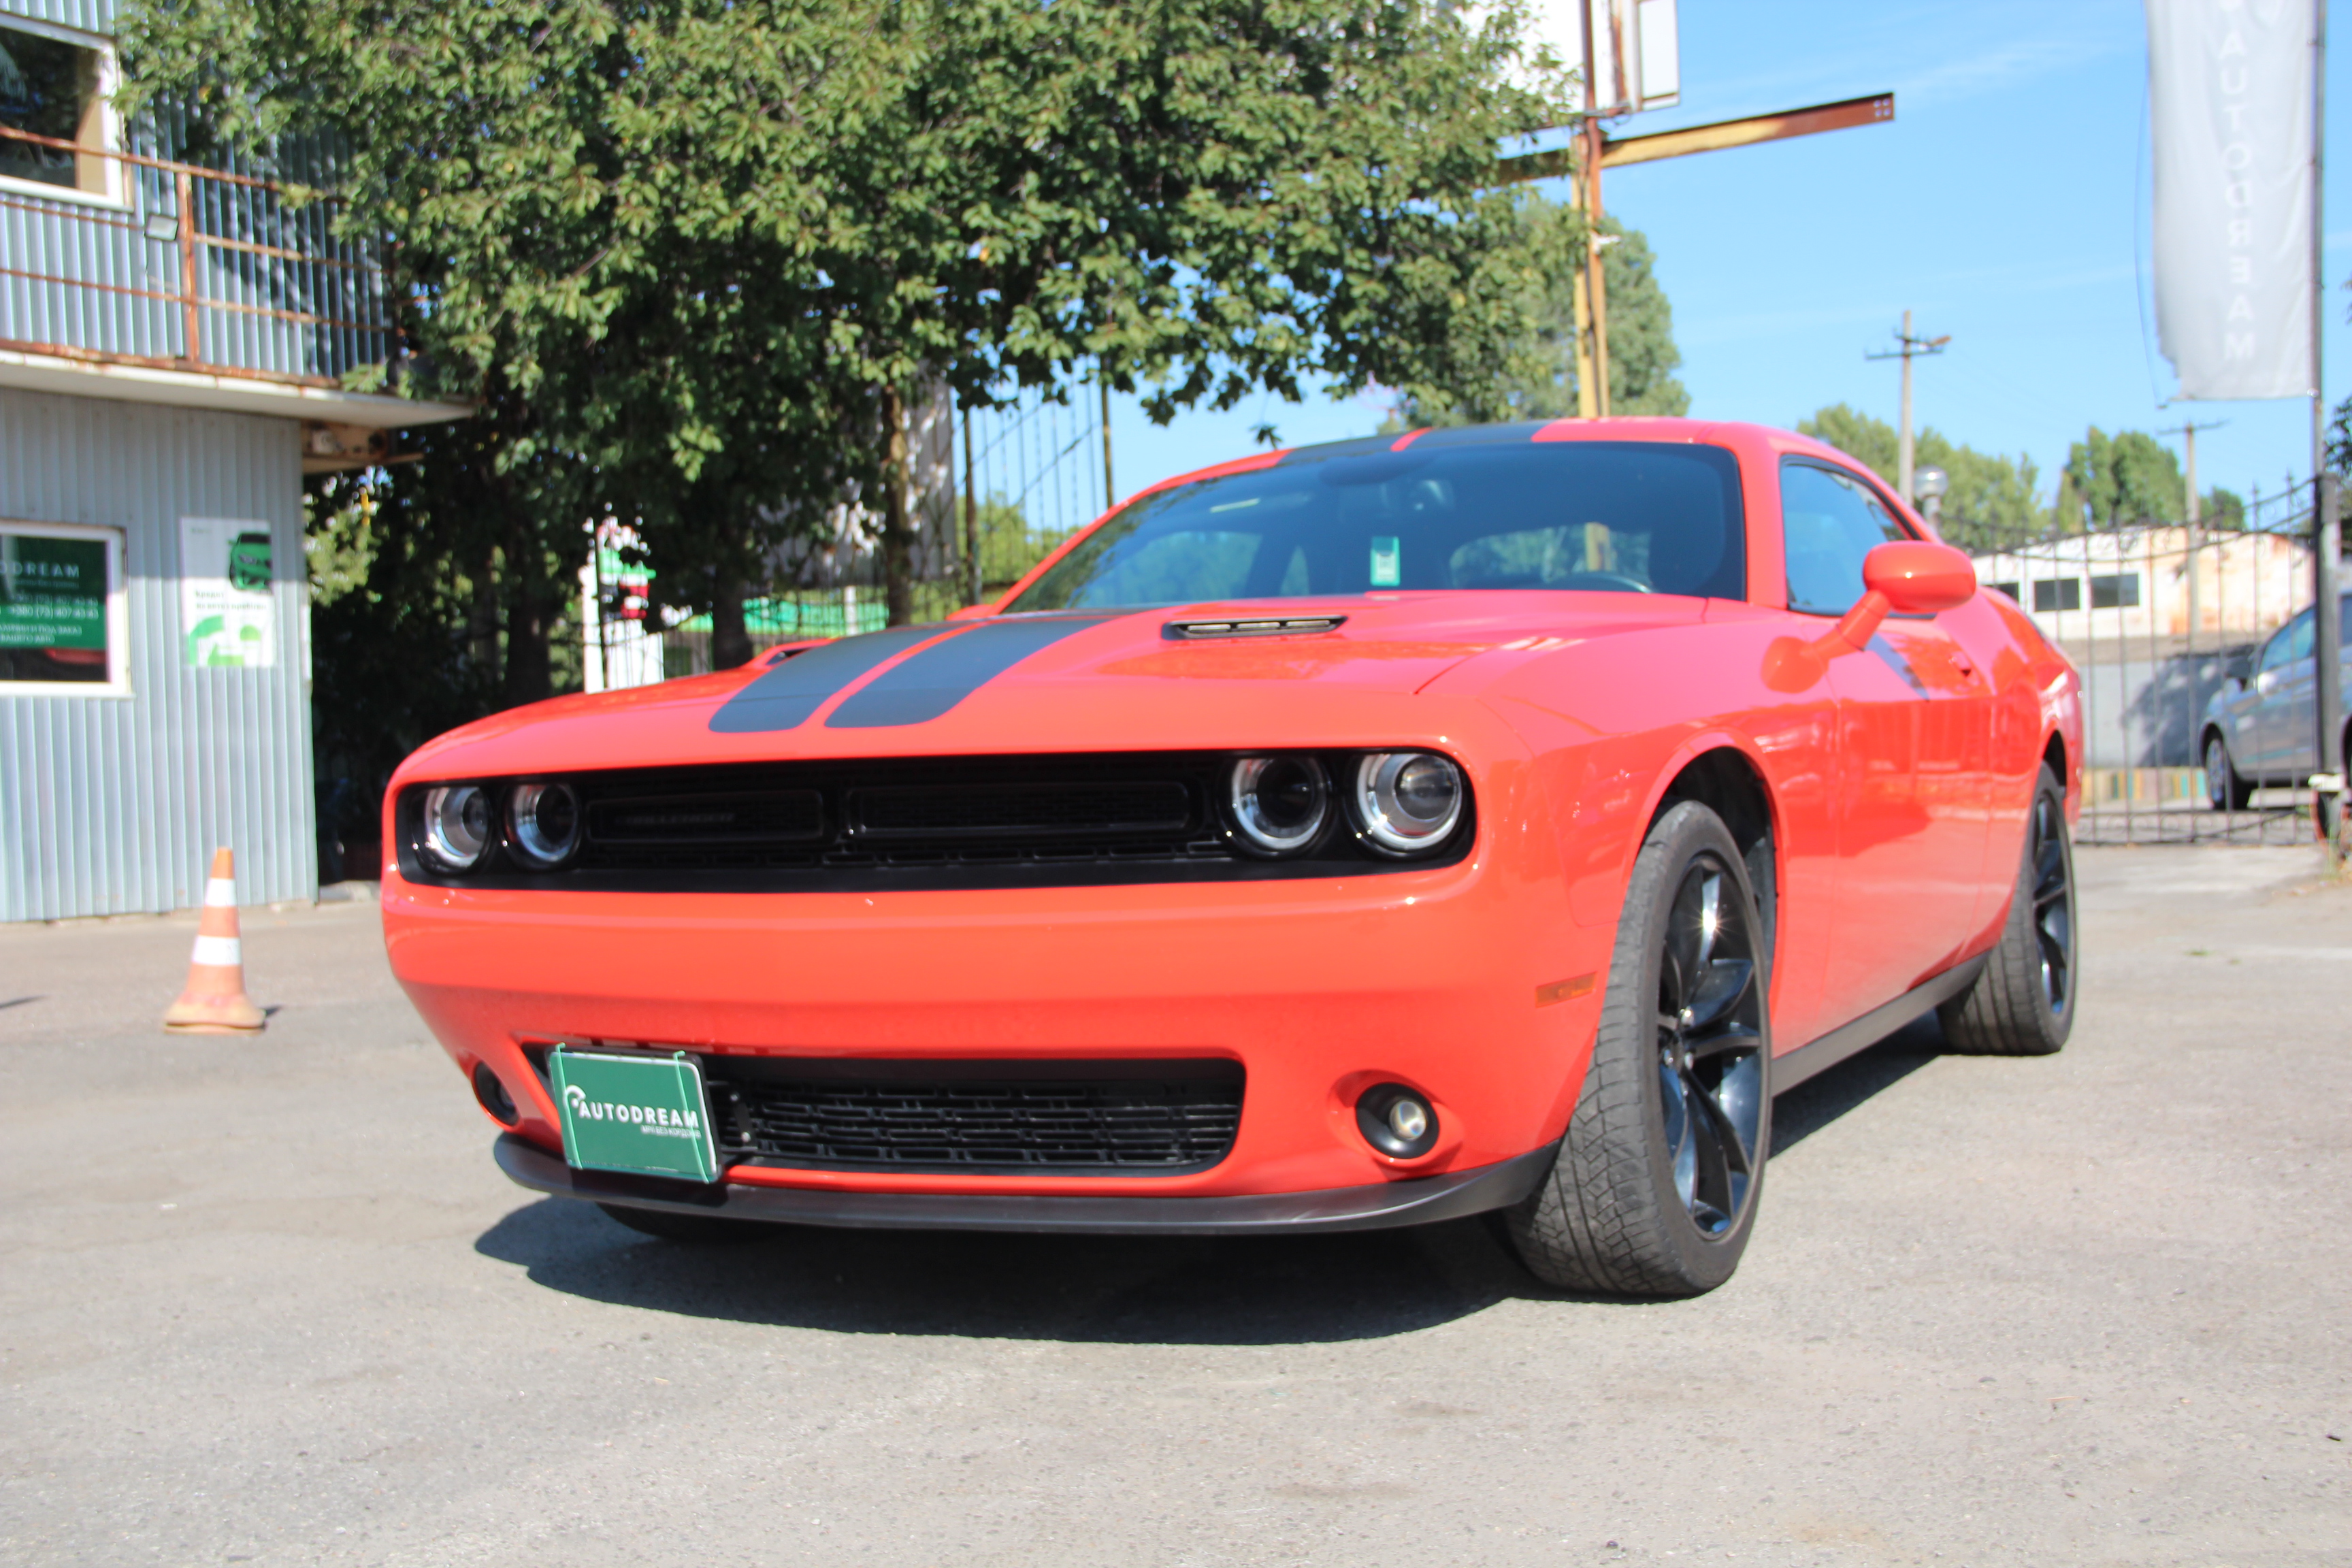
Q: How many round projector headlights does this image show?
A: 4